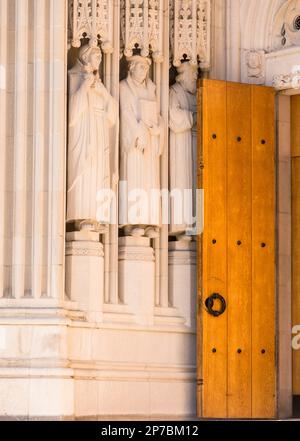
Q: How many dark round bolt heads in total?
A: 9